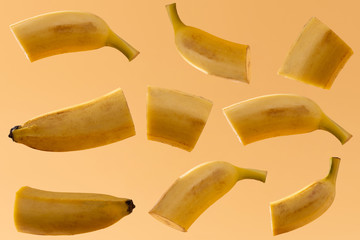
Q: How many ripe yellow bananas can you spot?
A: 9